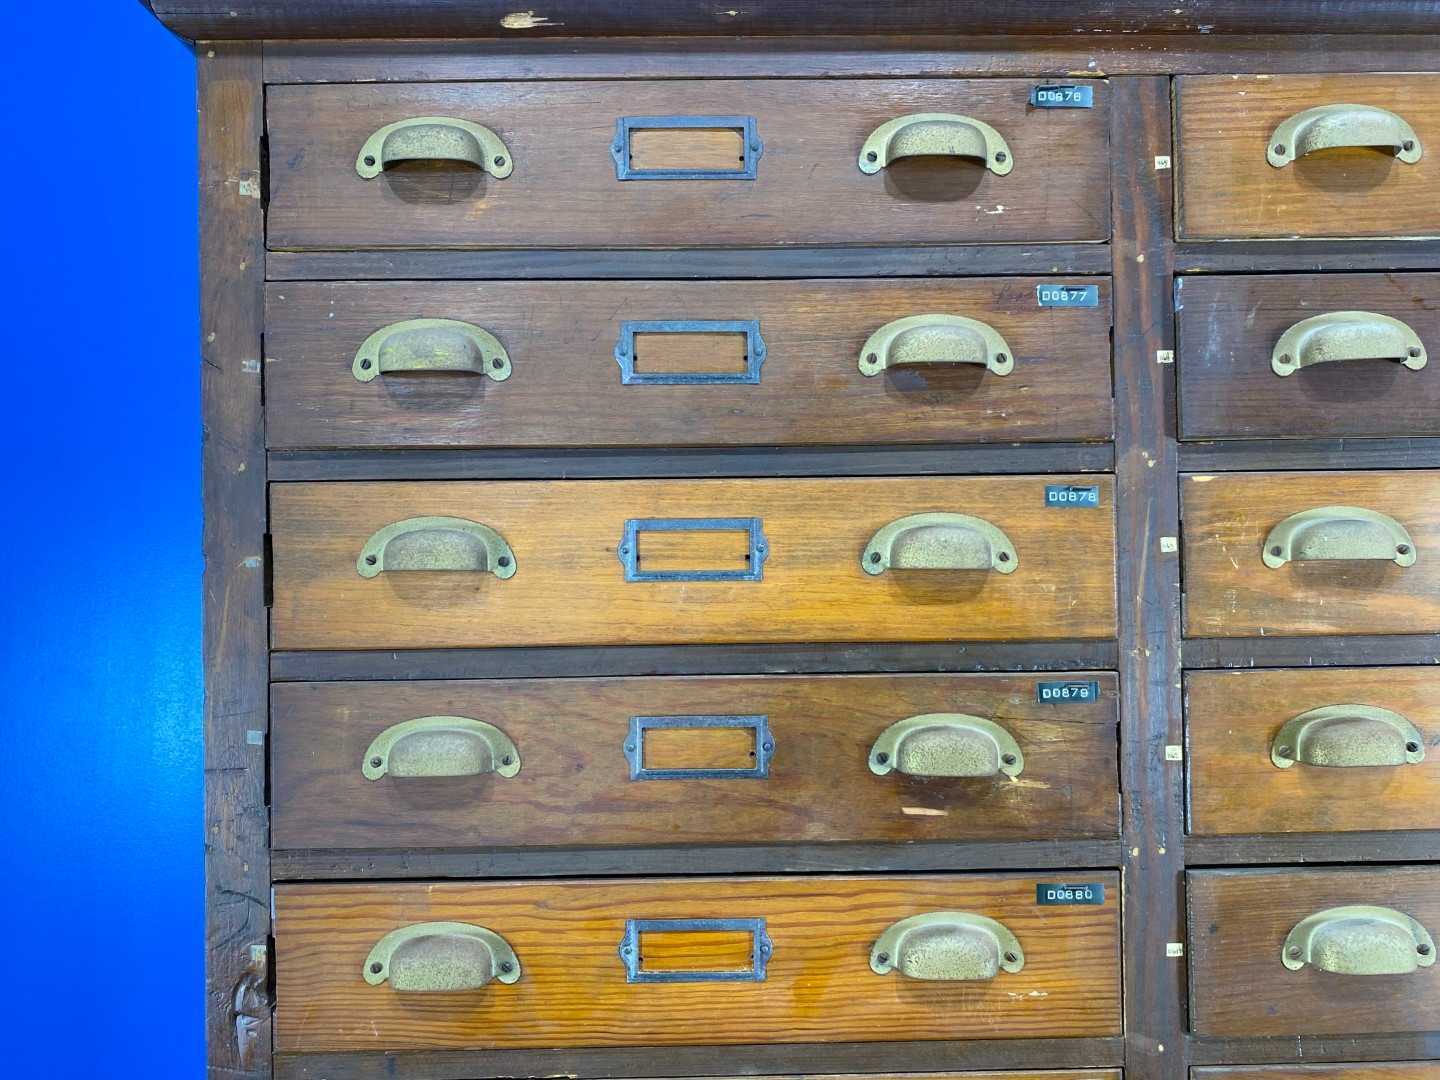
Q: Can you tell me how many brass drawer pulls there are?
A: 15